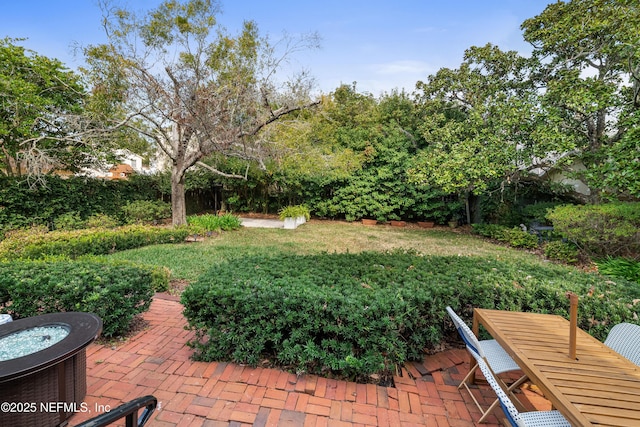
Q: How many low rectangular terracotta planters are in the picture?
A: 3